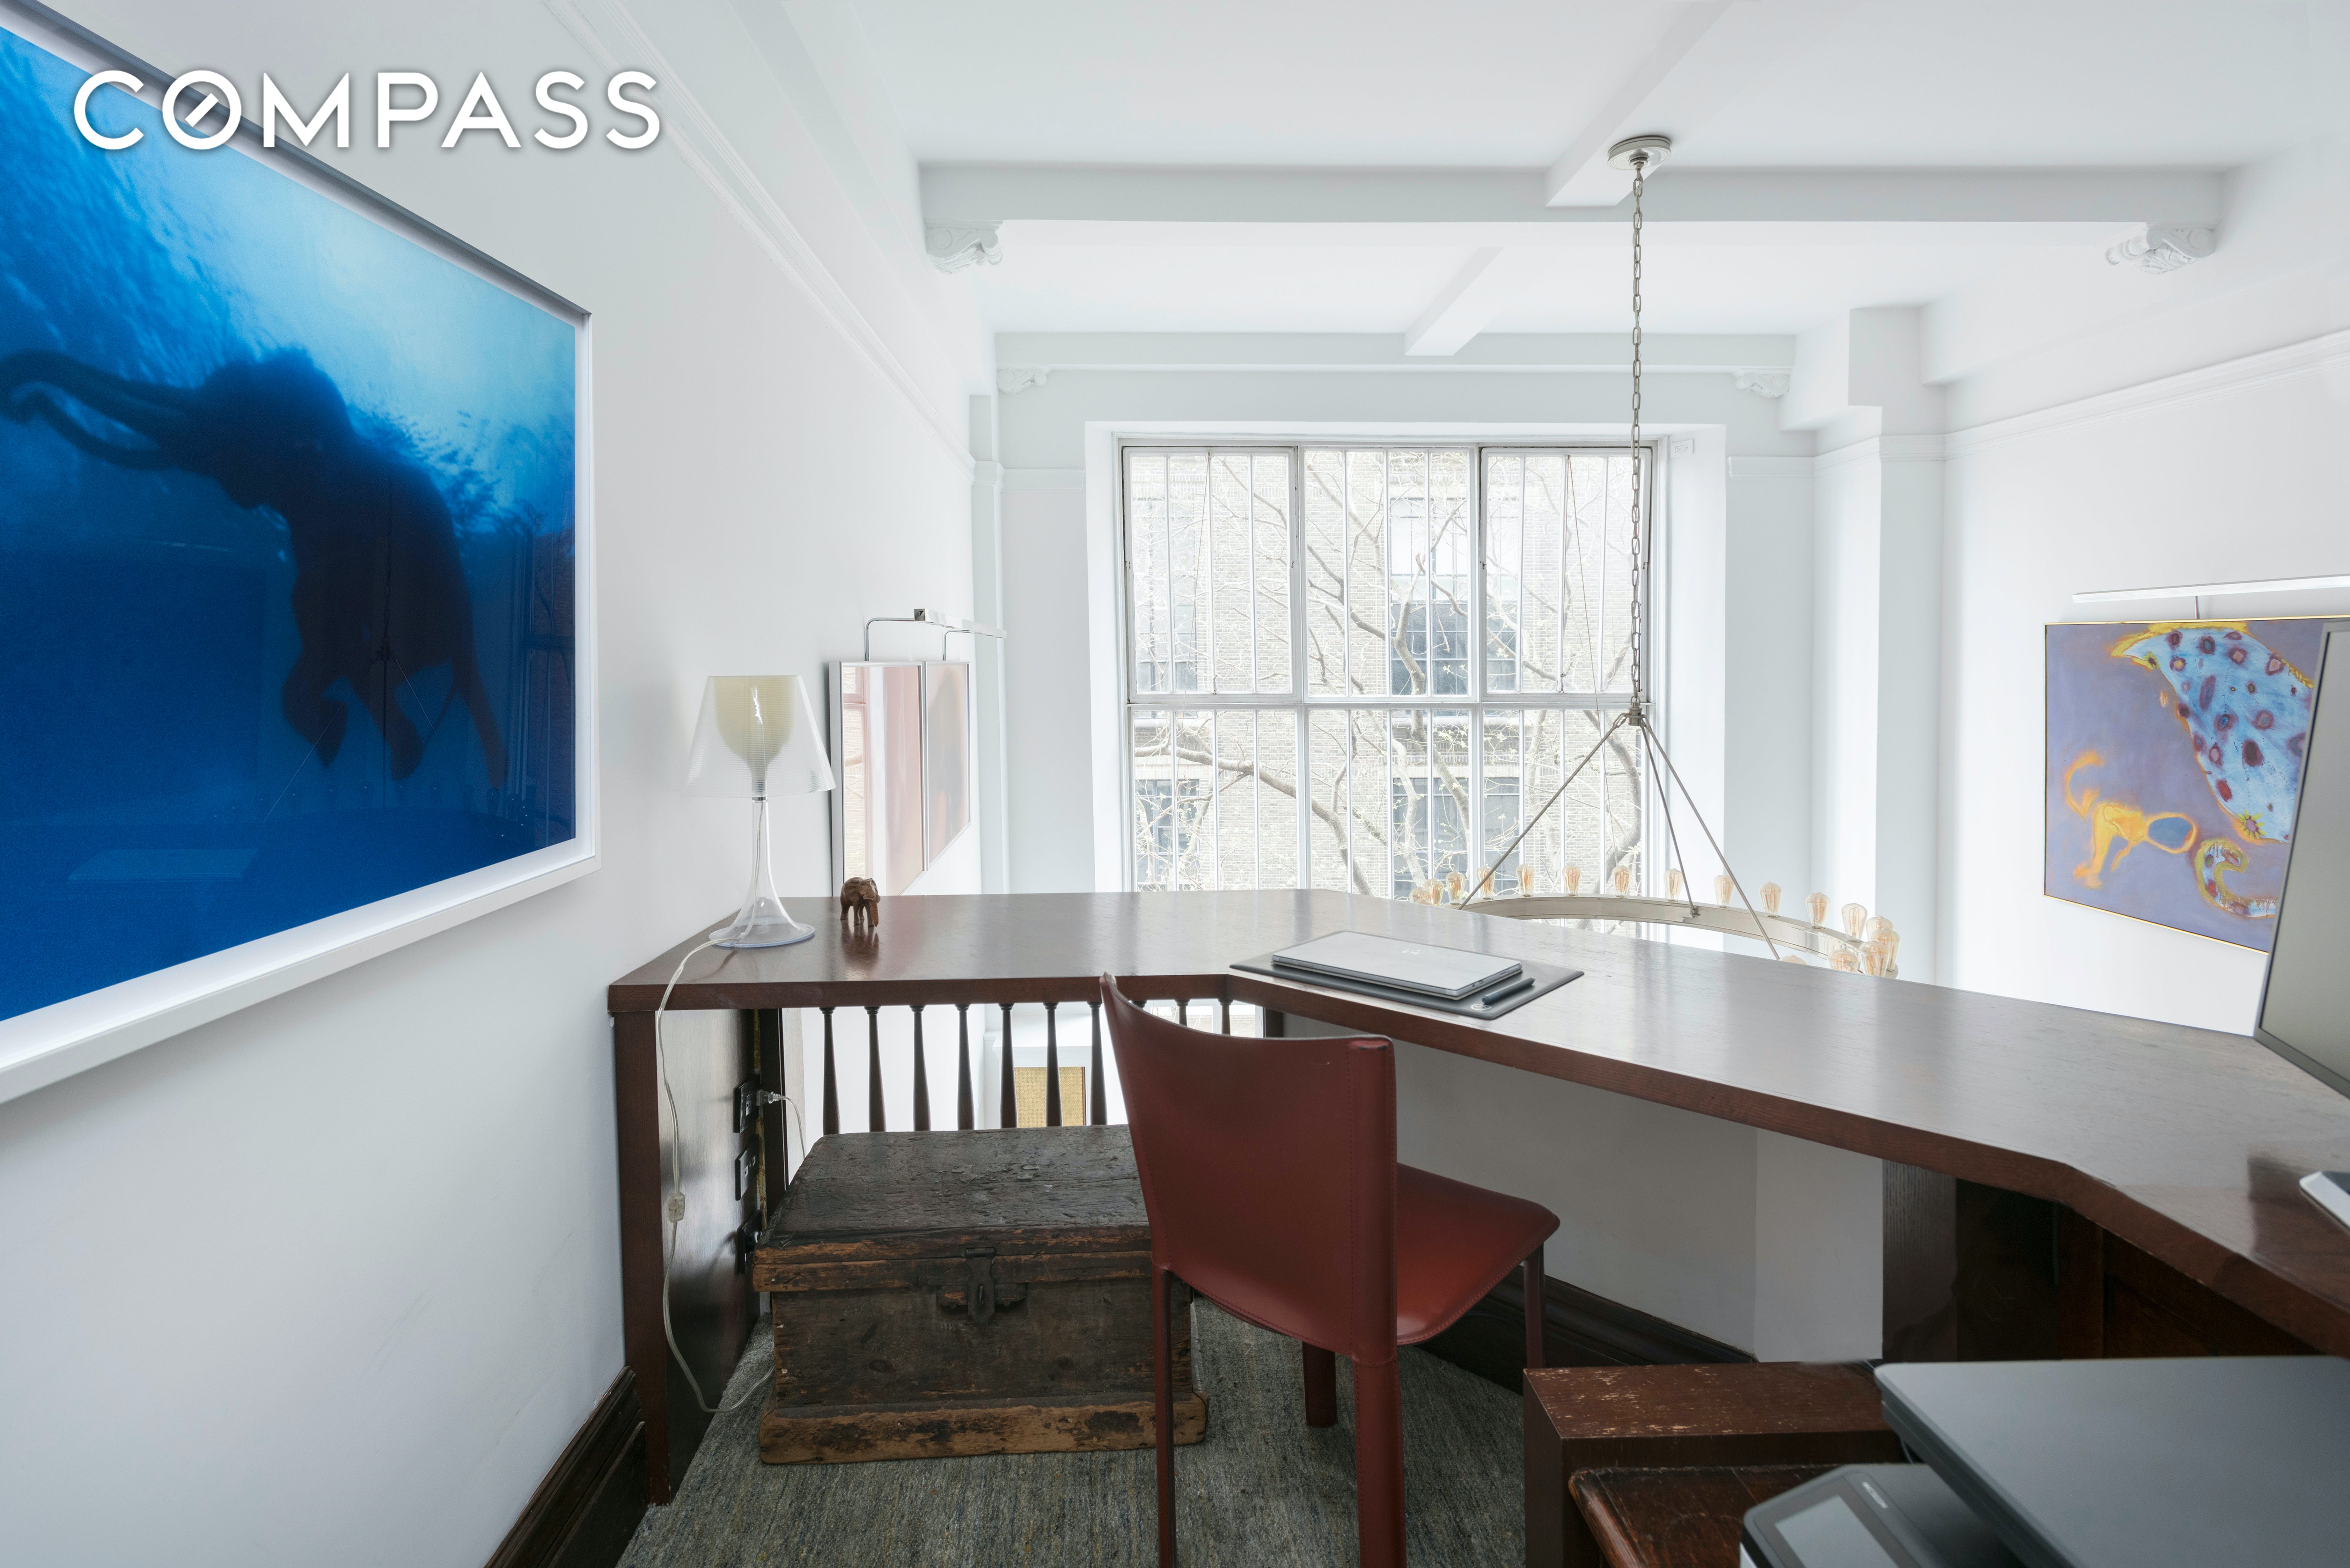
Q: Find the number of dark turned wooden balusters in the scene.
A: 10